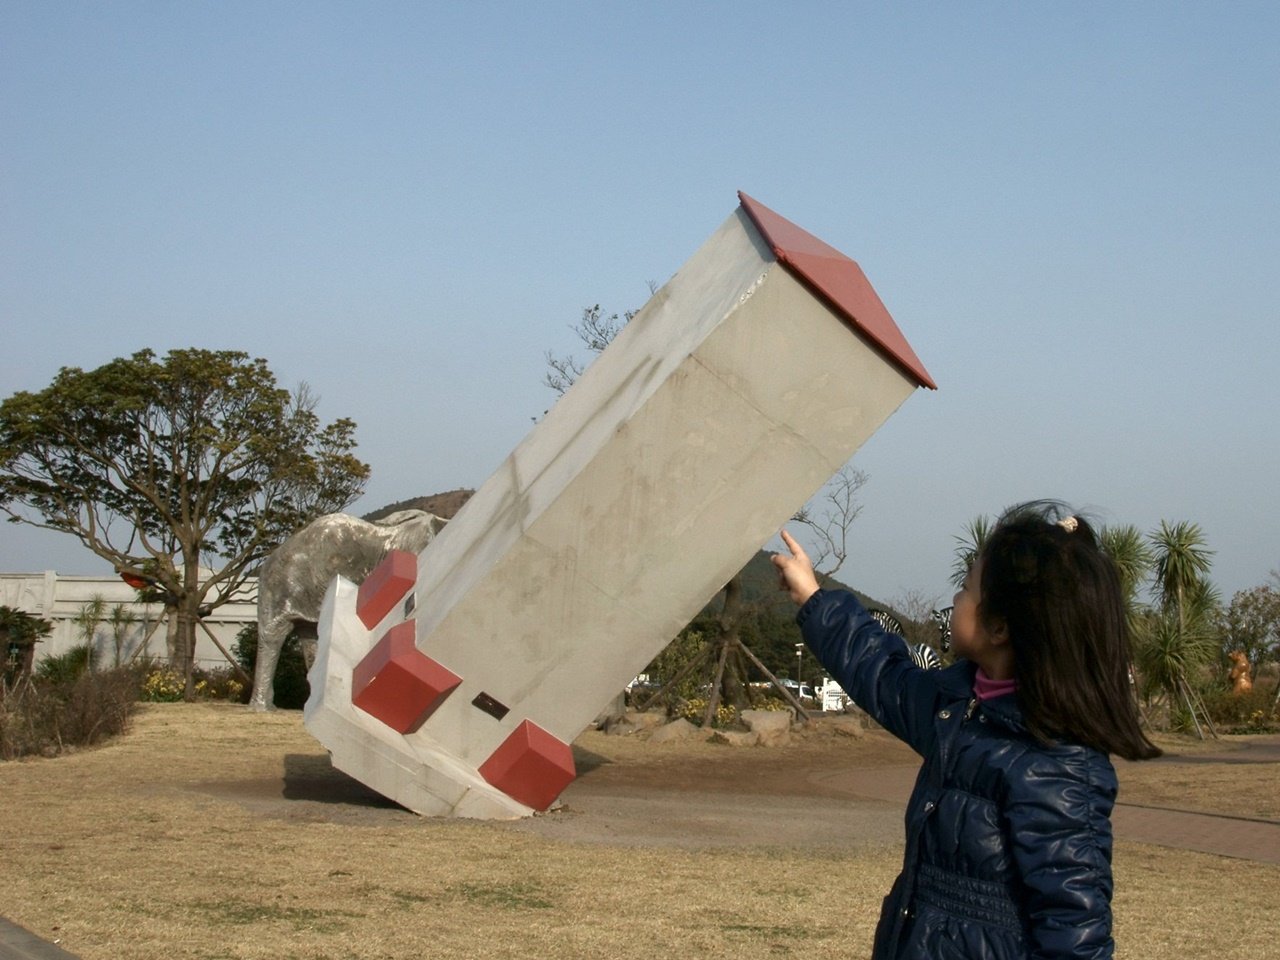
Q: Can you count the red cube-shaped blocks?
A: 3